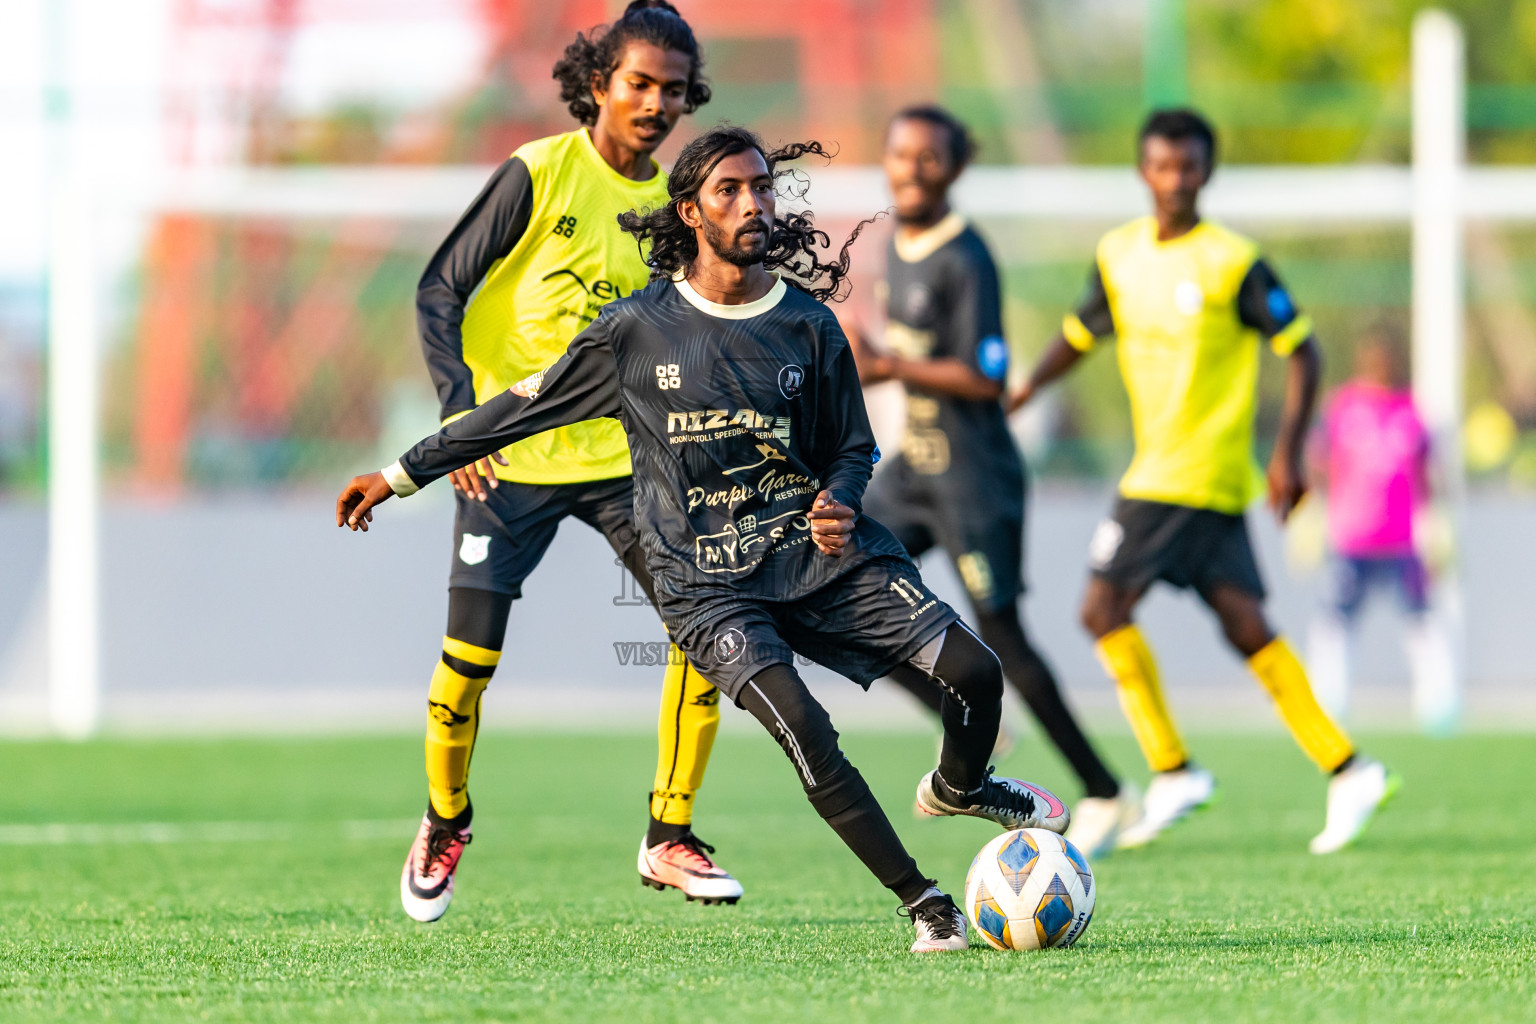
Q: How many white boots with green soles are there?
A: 2